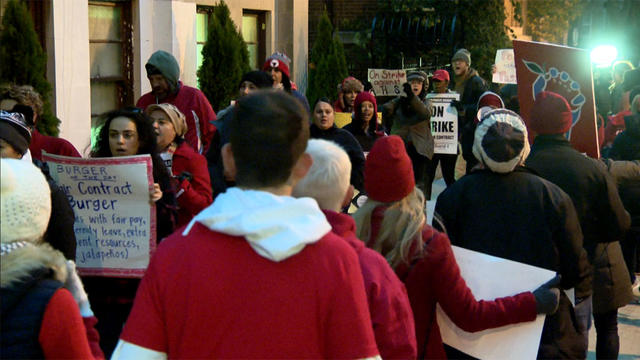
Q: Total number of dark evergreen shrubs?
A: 3